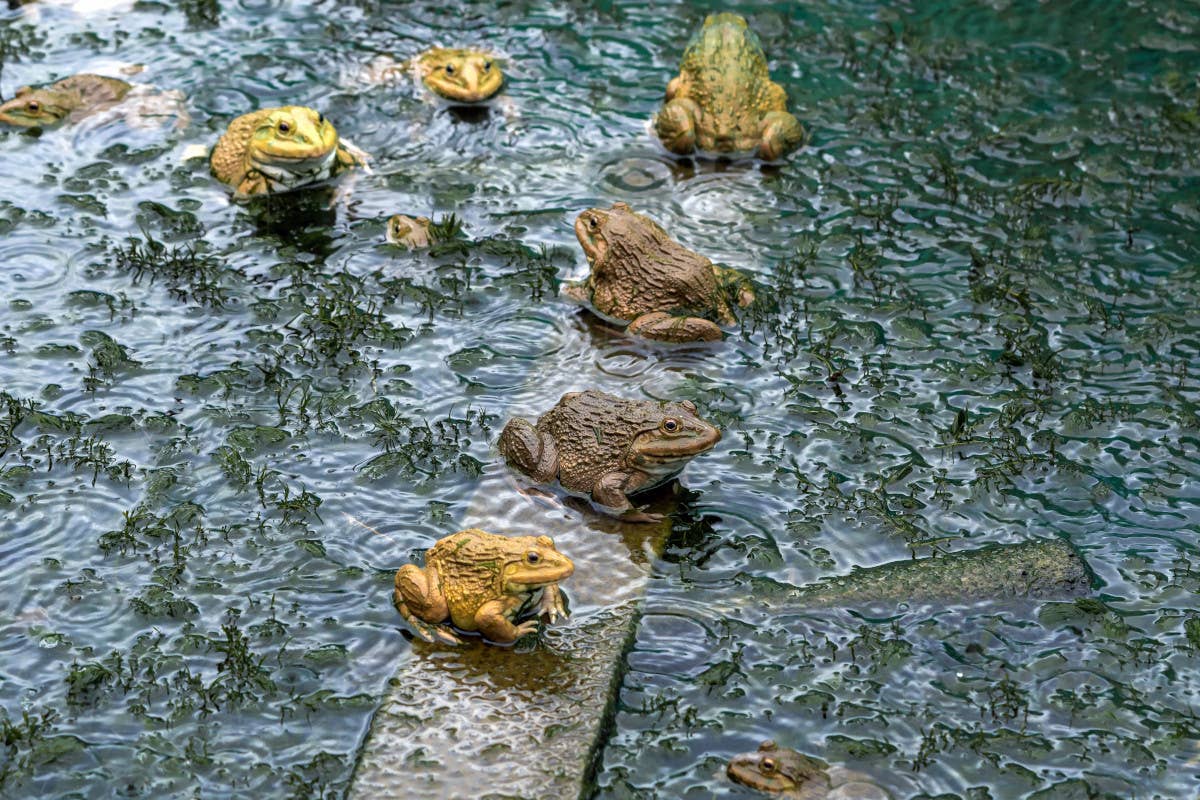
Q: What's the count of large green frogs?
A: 1